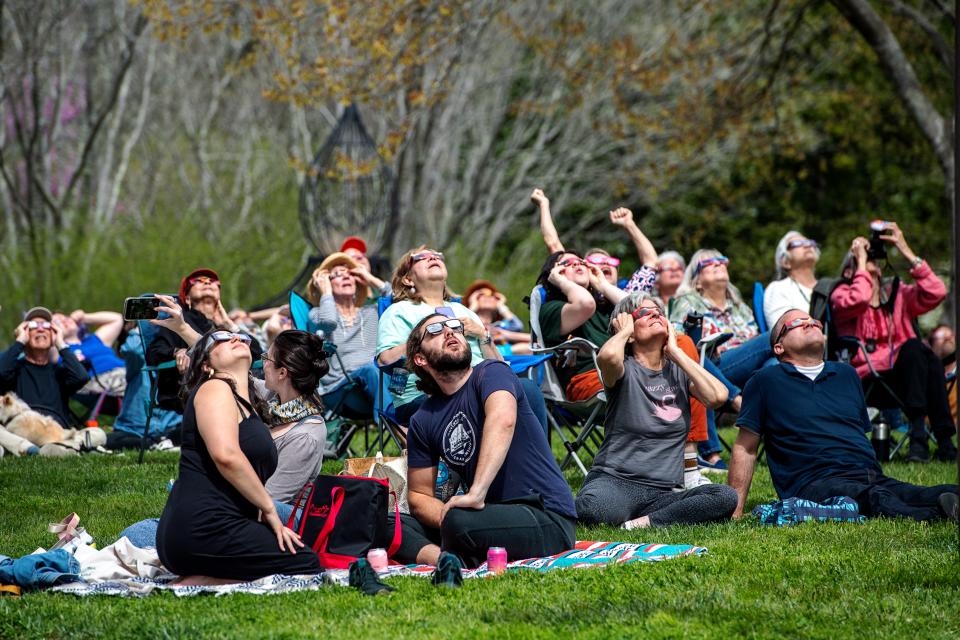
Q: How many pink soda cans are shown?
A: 2